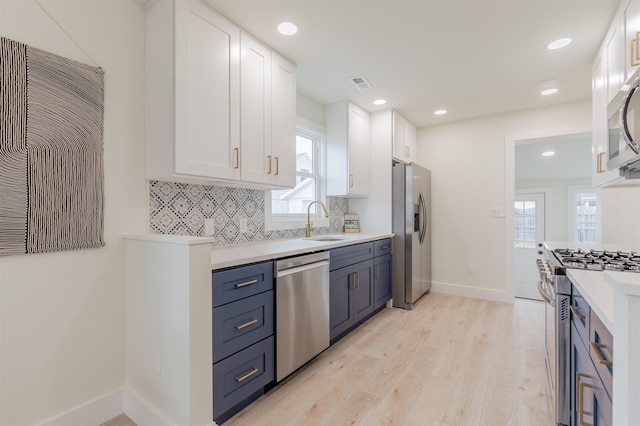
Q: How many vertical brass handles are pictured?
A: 15